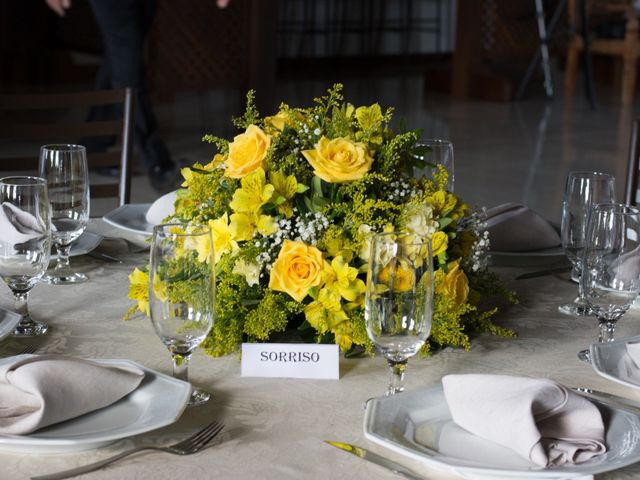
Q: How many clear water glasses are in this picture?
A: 7